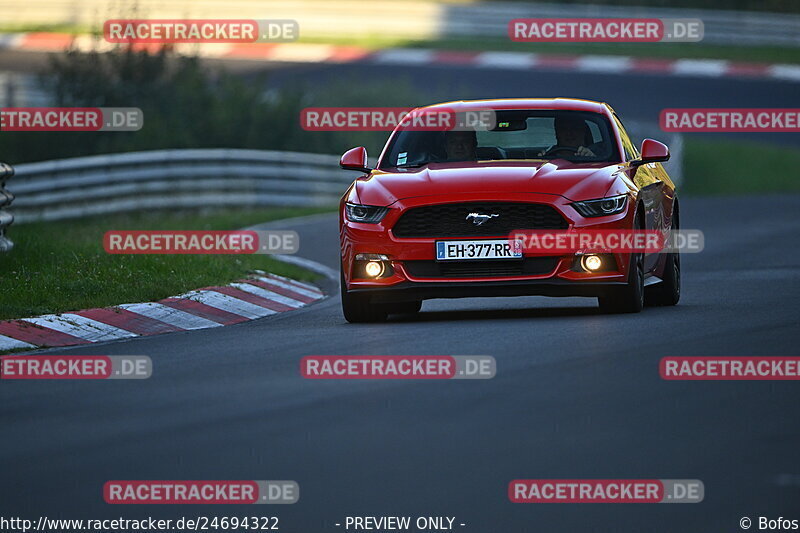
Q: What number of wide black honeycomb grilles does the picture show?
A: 1